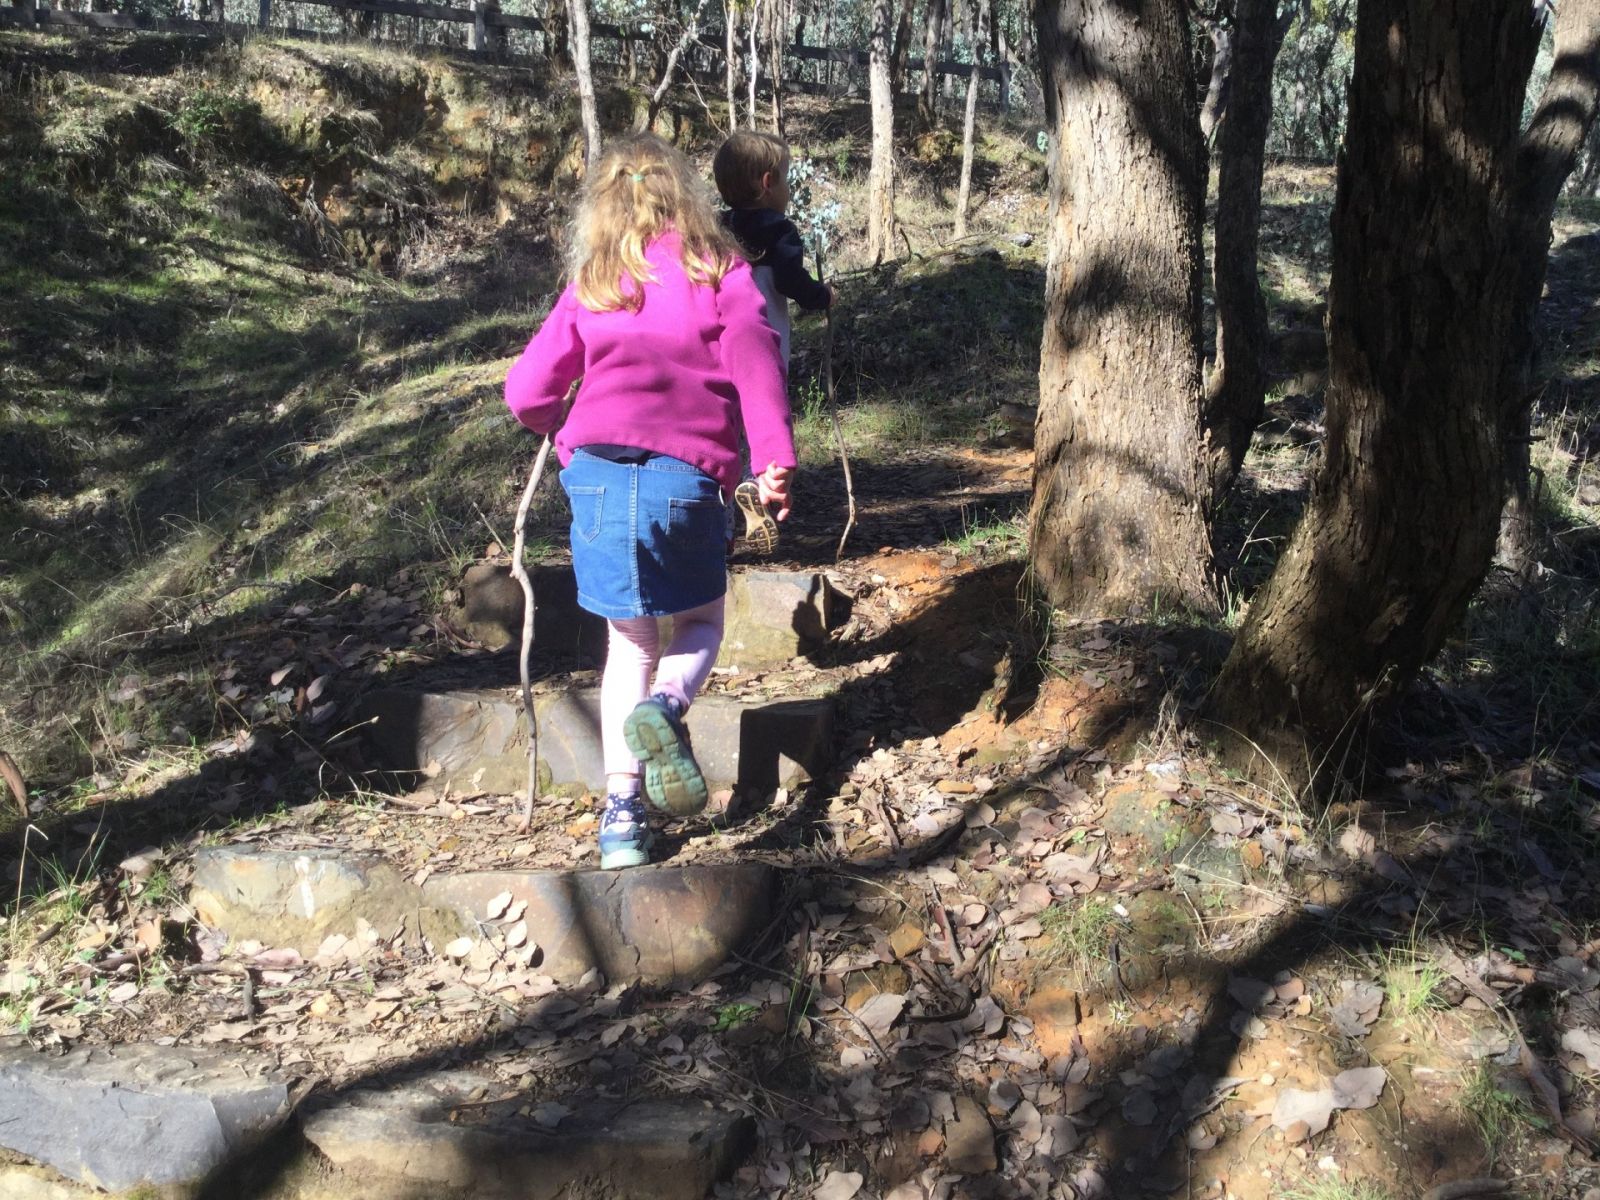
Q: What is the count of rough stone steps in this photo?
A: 4